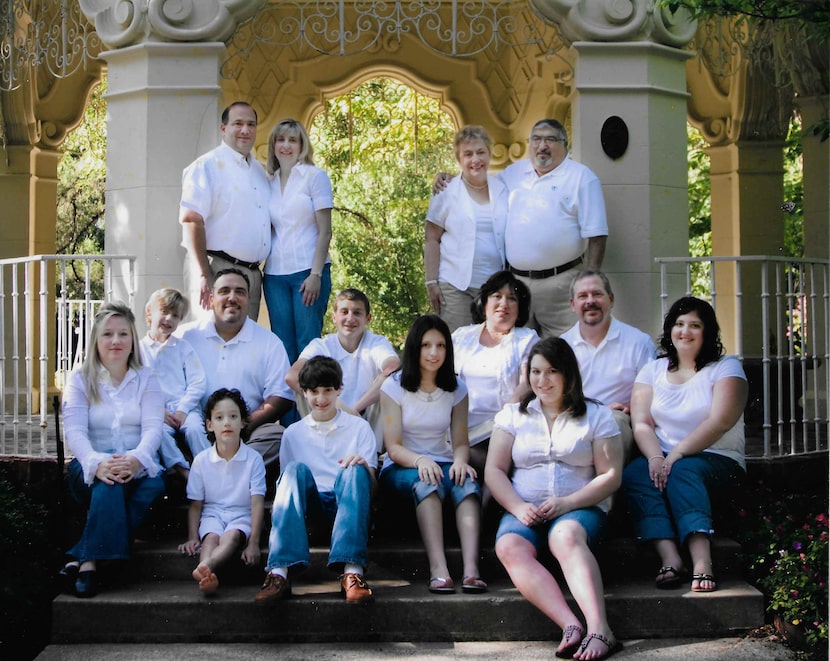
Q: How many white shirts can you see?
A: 15